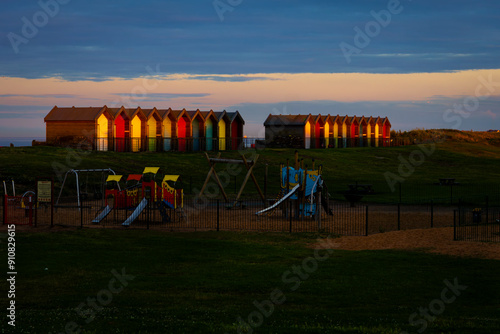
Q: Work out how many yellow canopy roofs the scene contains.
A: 3